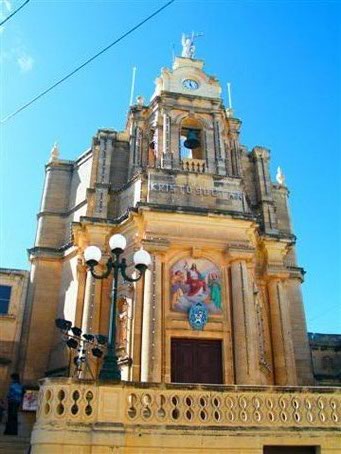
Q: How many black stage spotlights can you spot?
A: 6